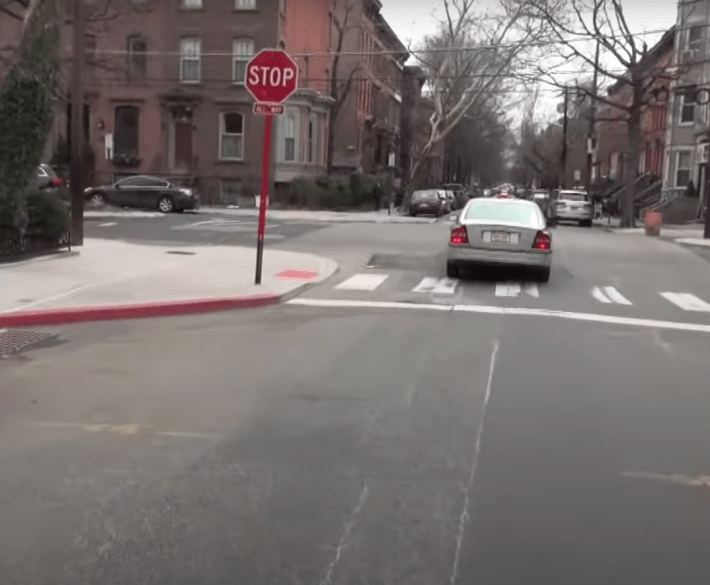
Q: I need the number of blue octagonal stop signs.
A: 0